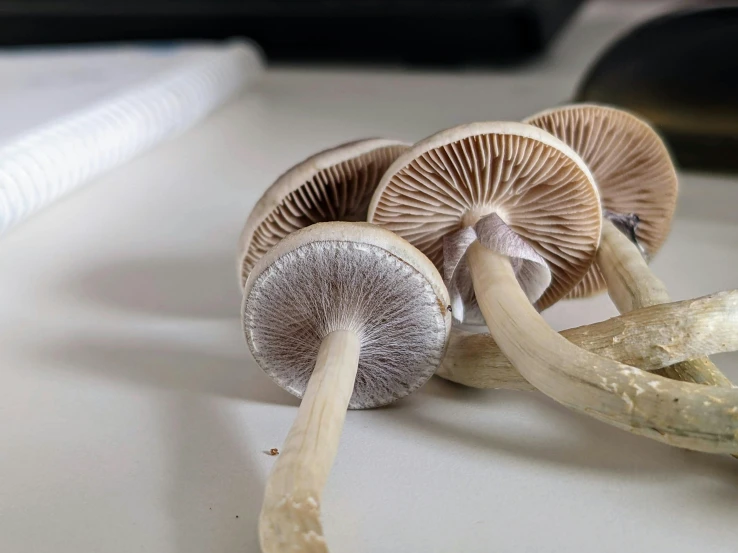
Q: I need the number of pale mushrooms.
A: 4